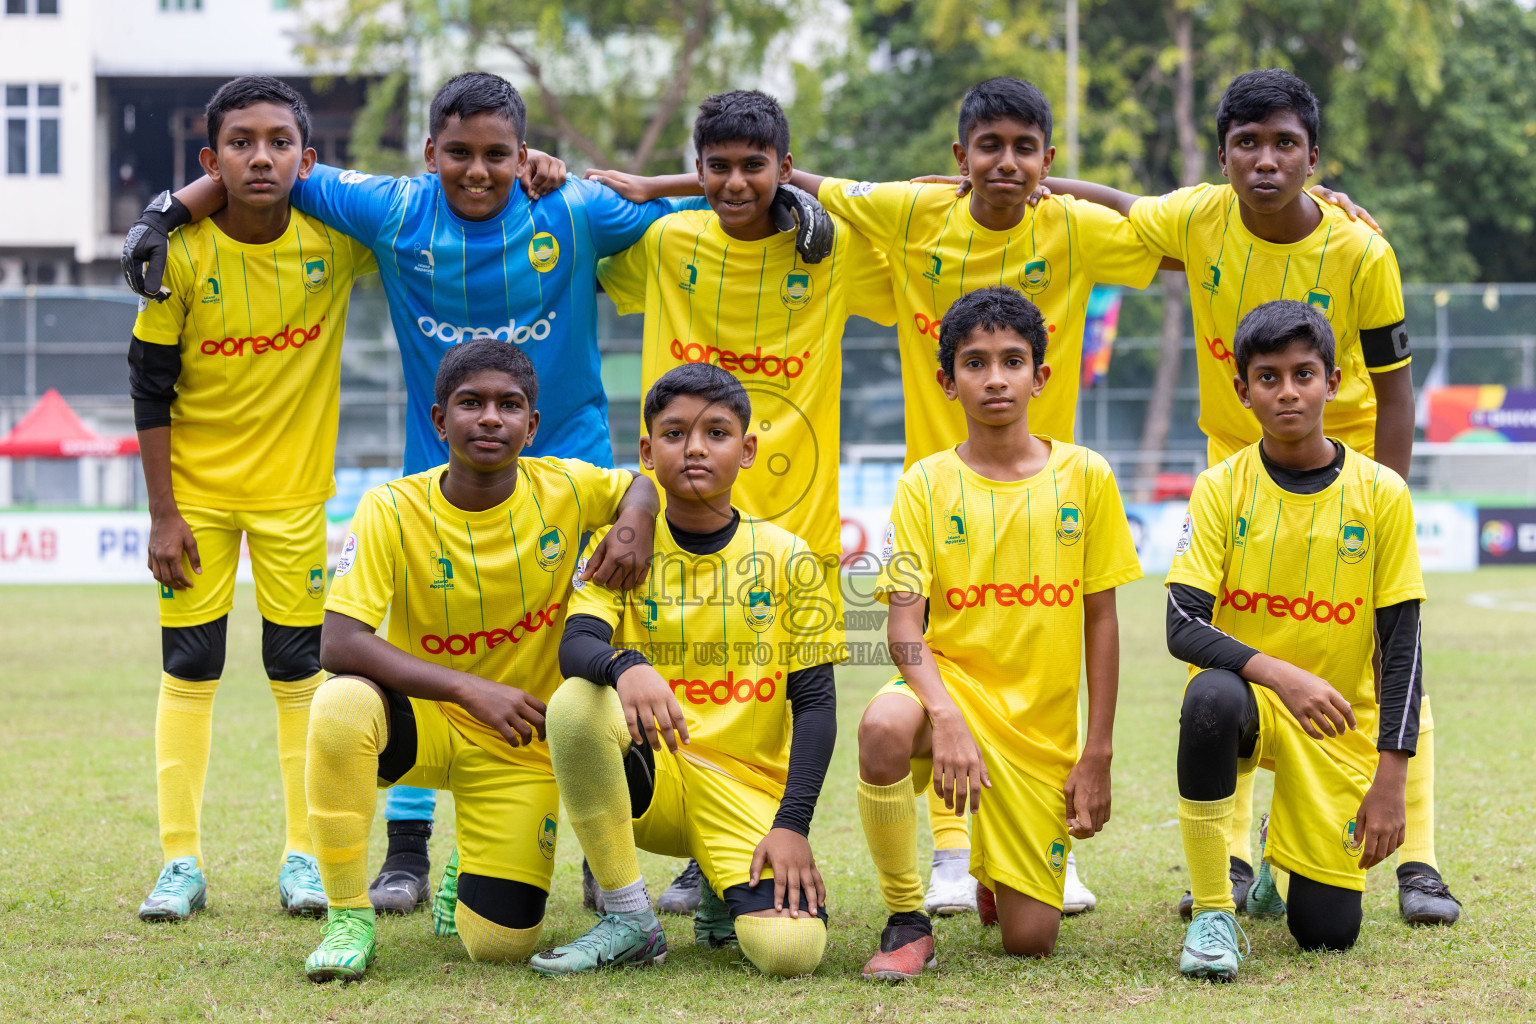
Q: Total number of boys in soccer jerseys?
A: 9